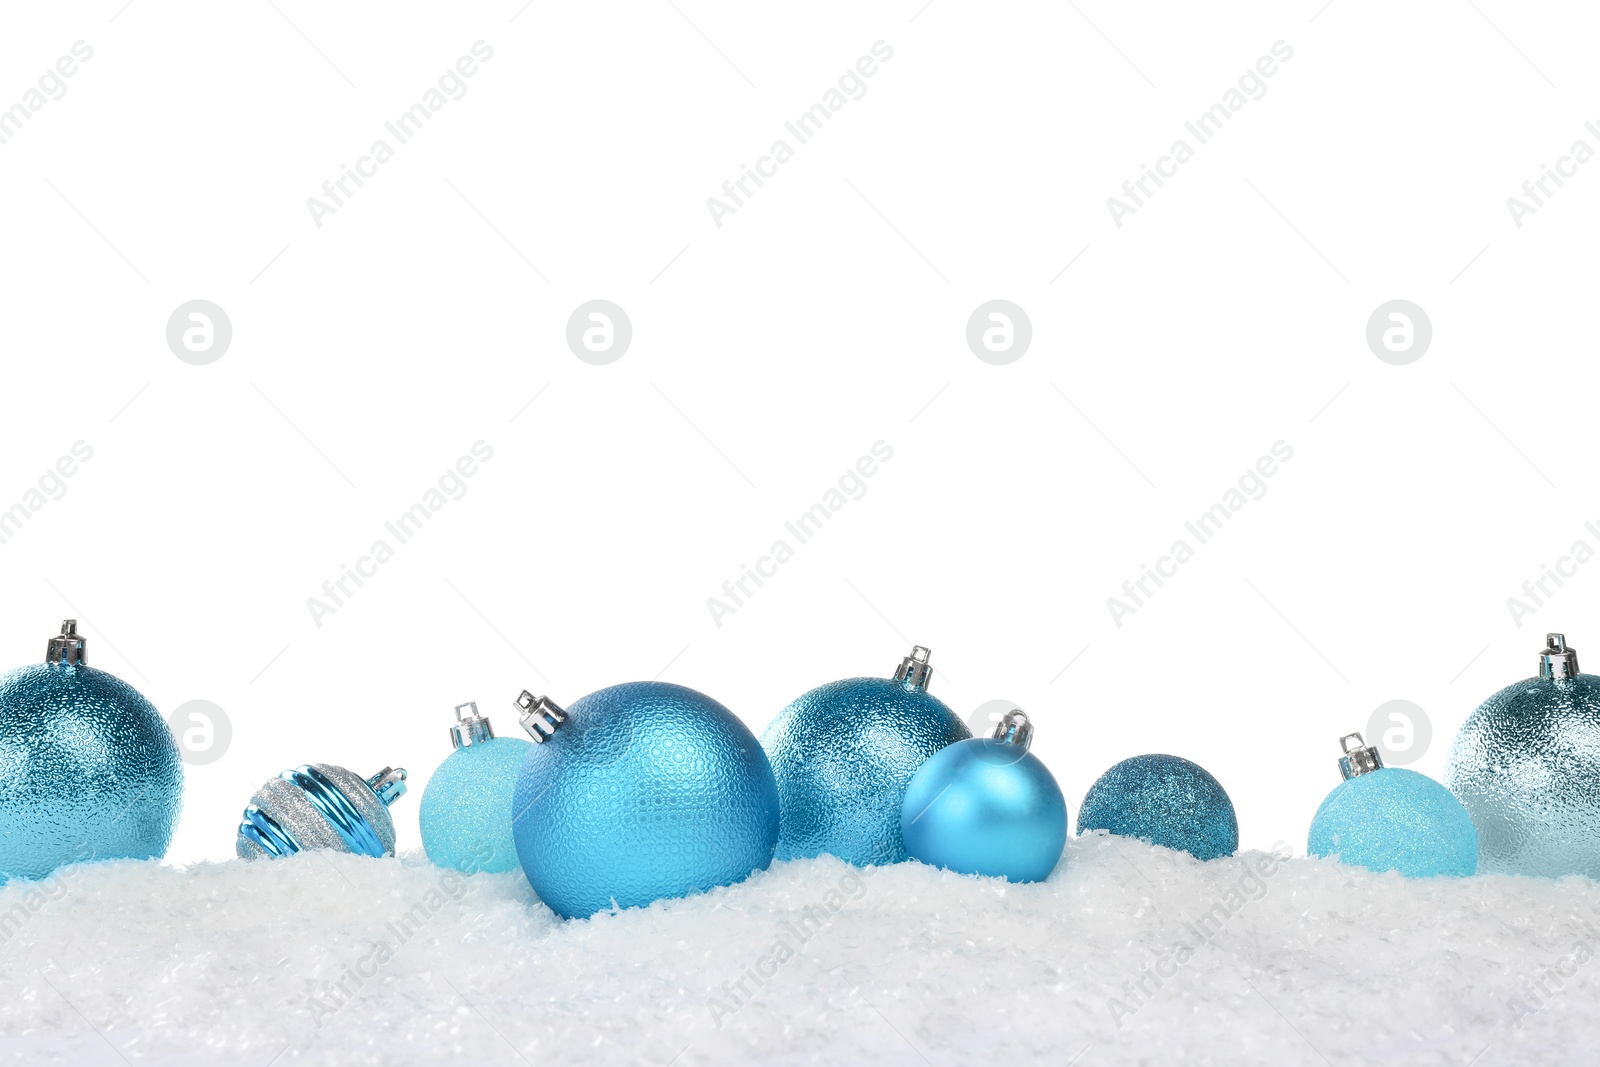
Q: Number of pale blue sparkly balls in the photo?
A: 2